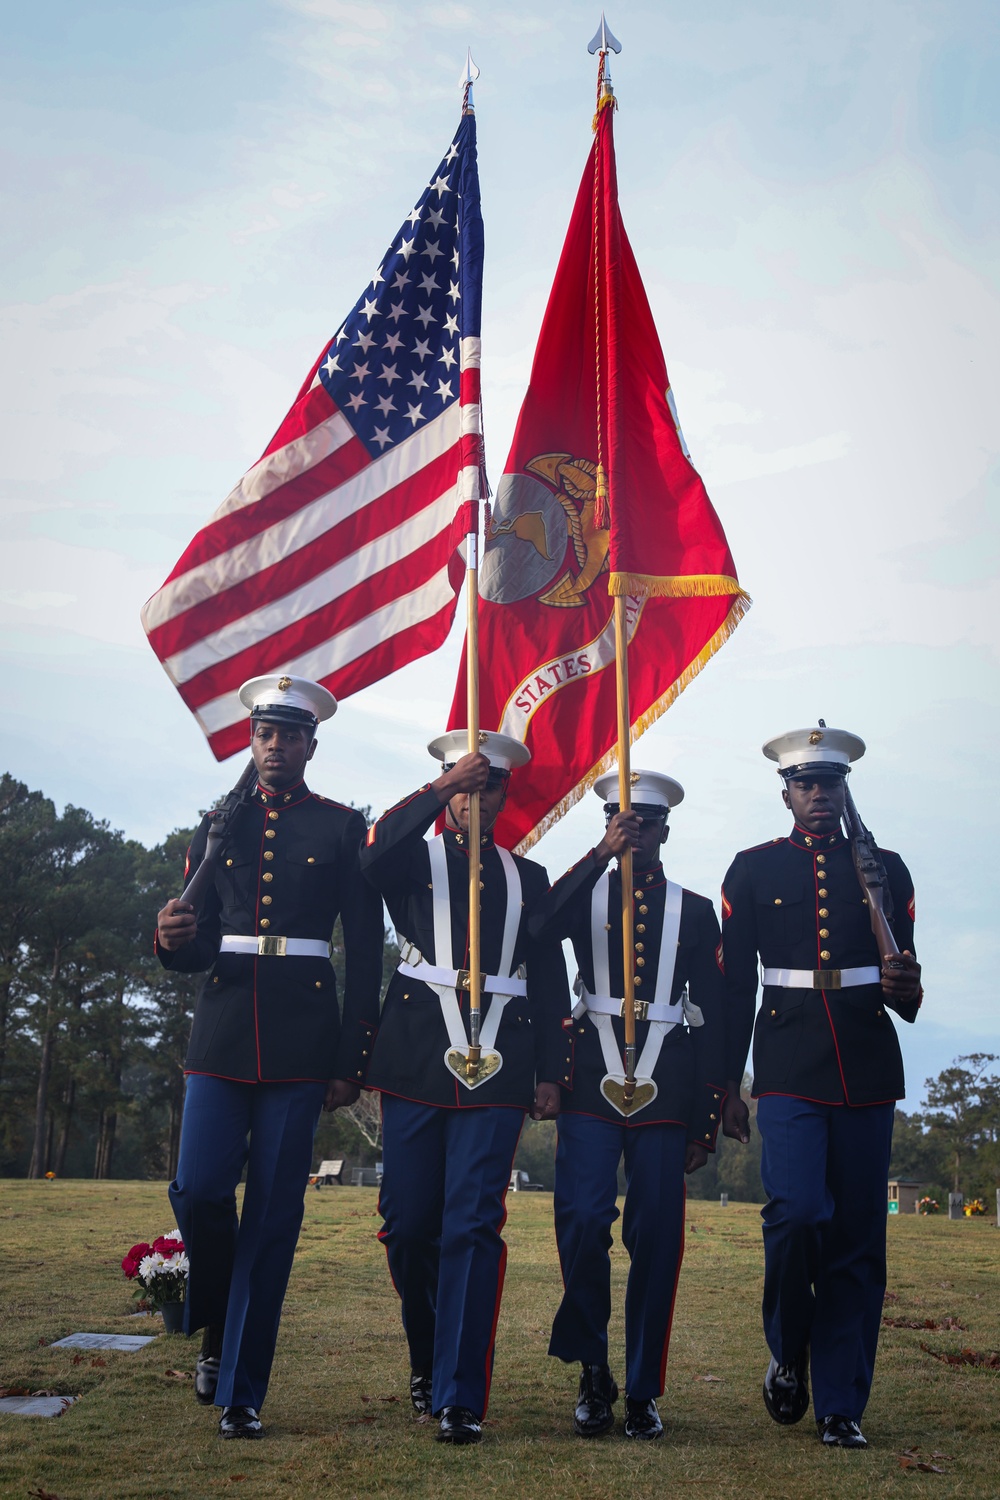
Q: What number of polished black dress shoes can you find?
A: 8